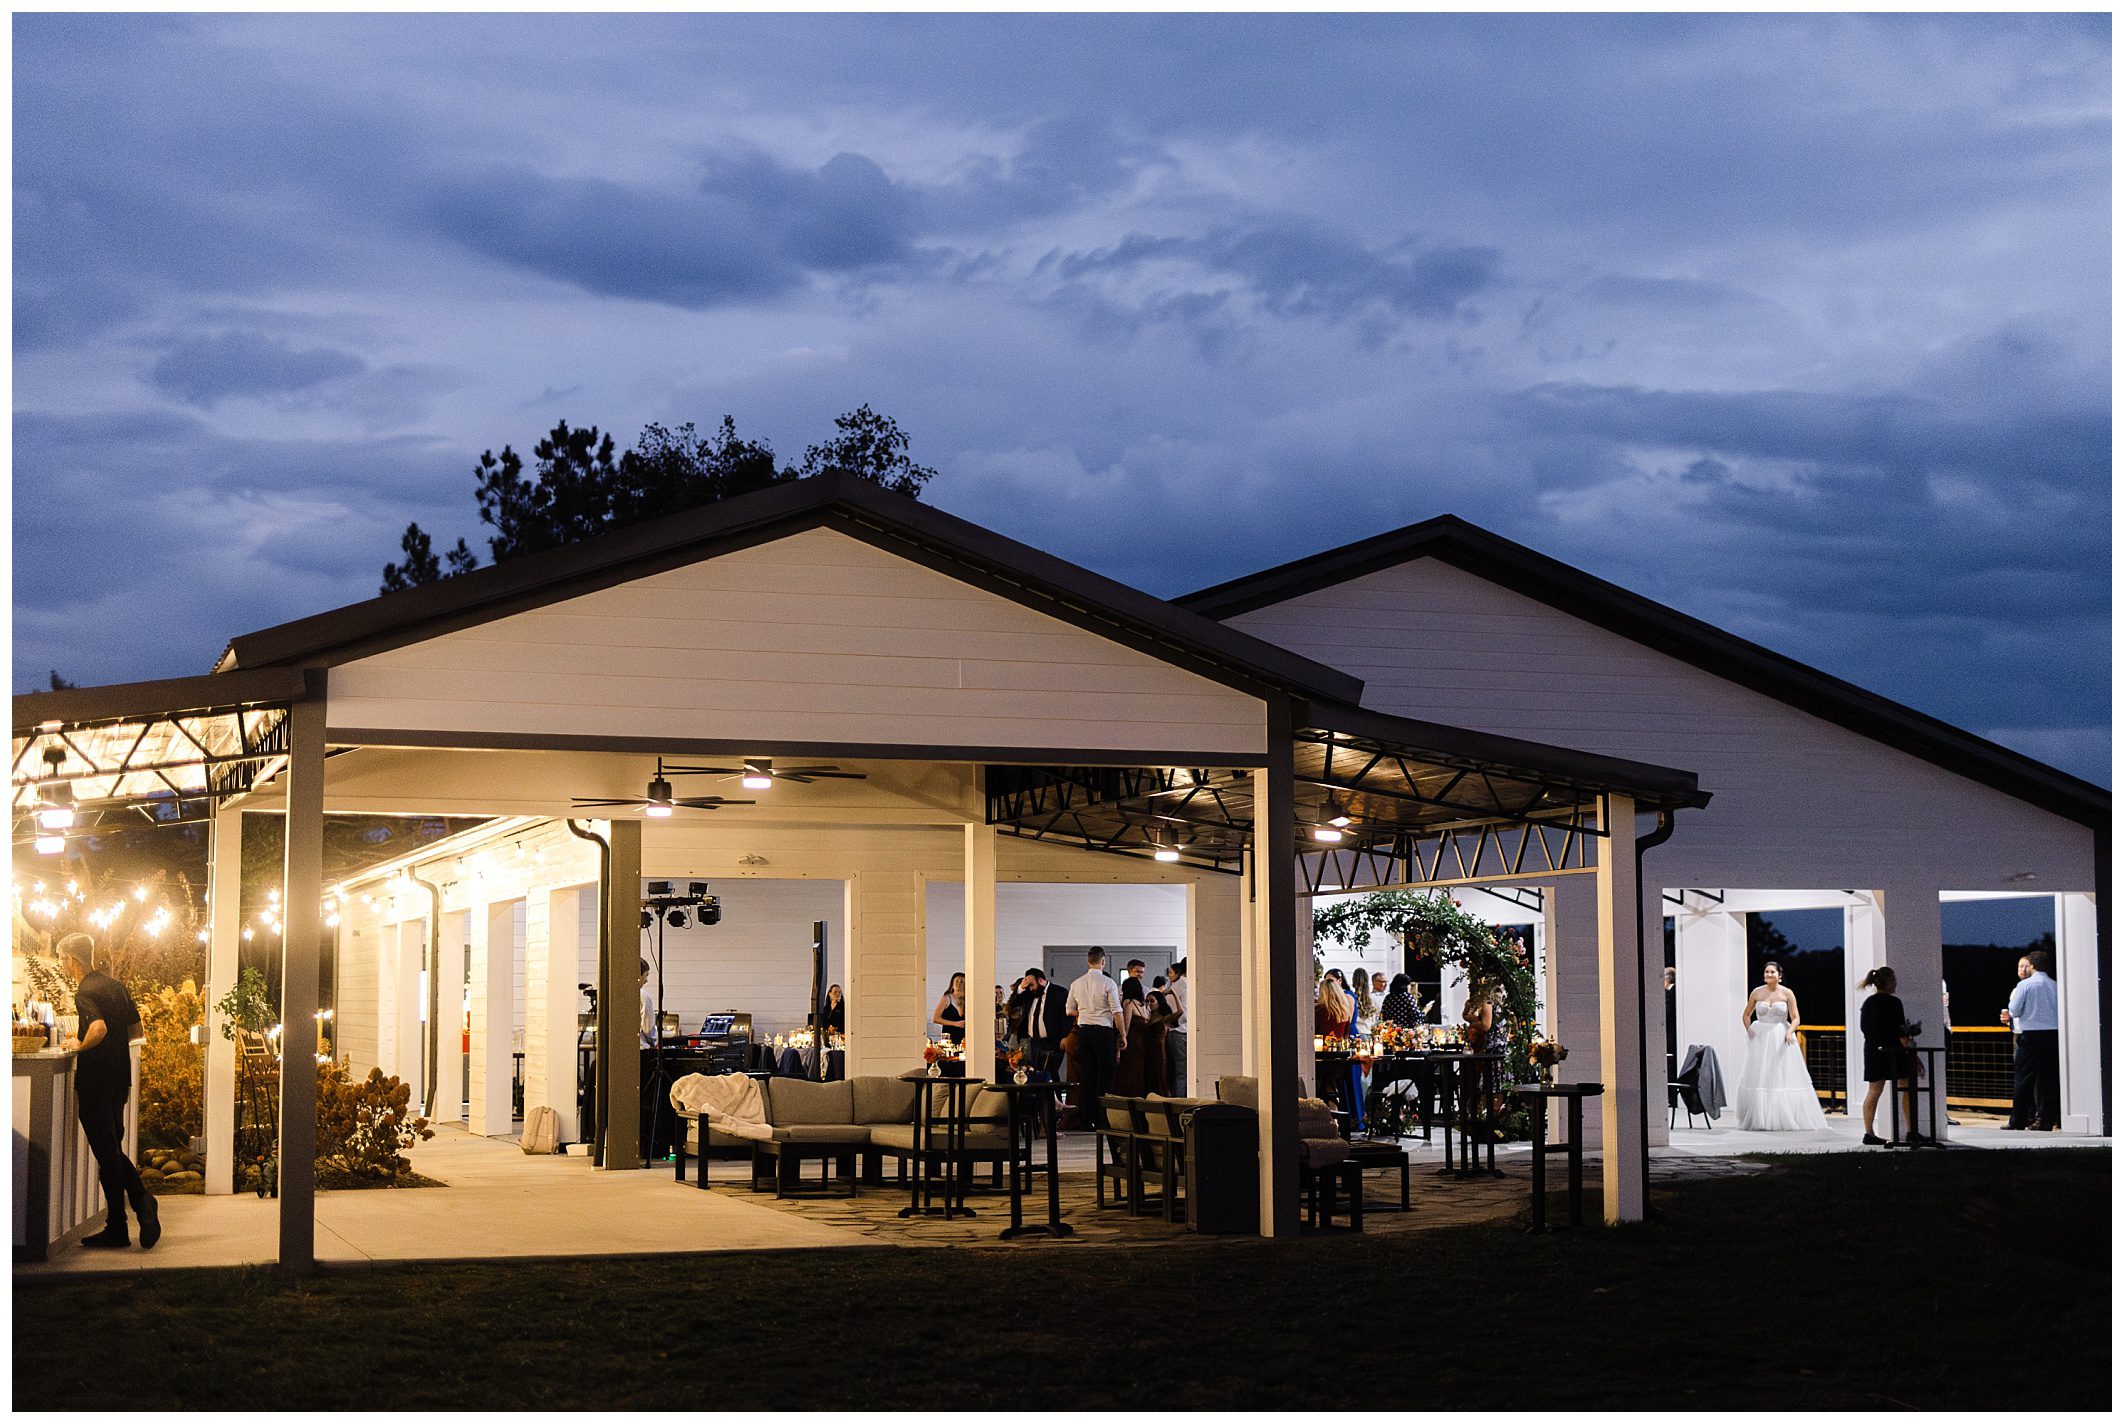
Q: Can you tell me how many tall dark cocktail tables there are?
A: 5